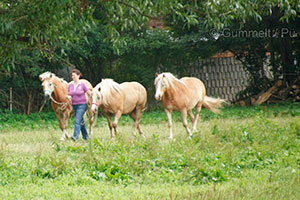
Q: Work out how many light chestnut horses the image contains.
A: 3